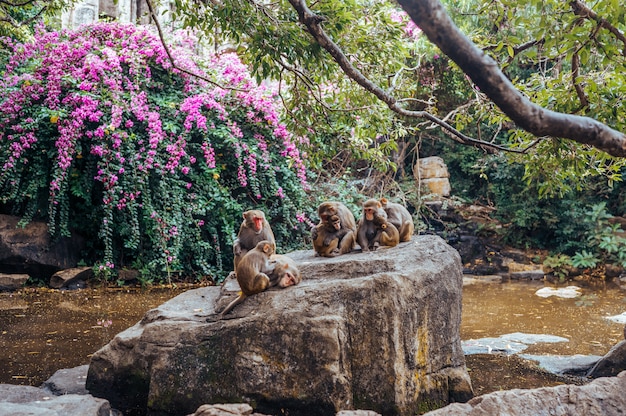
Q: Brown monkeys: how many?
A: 8